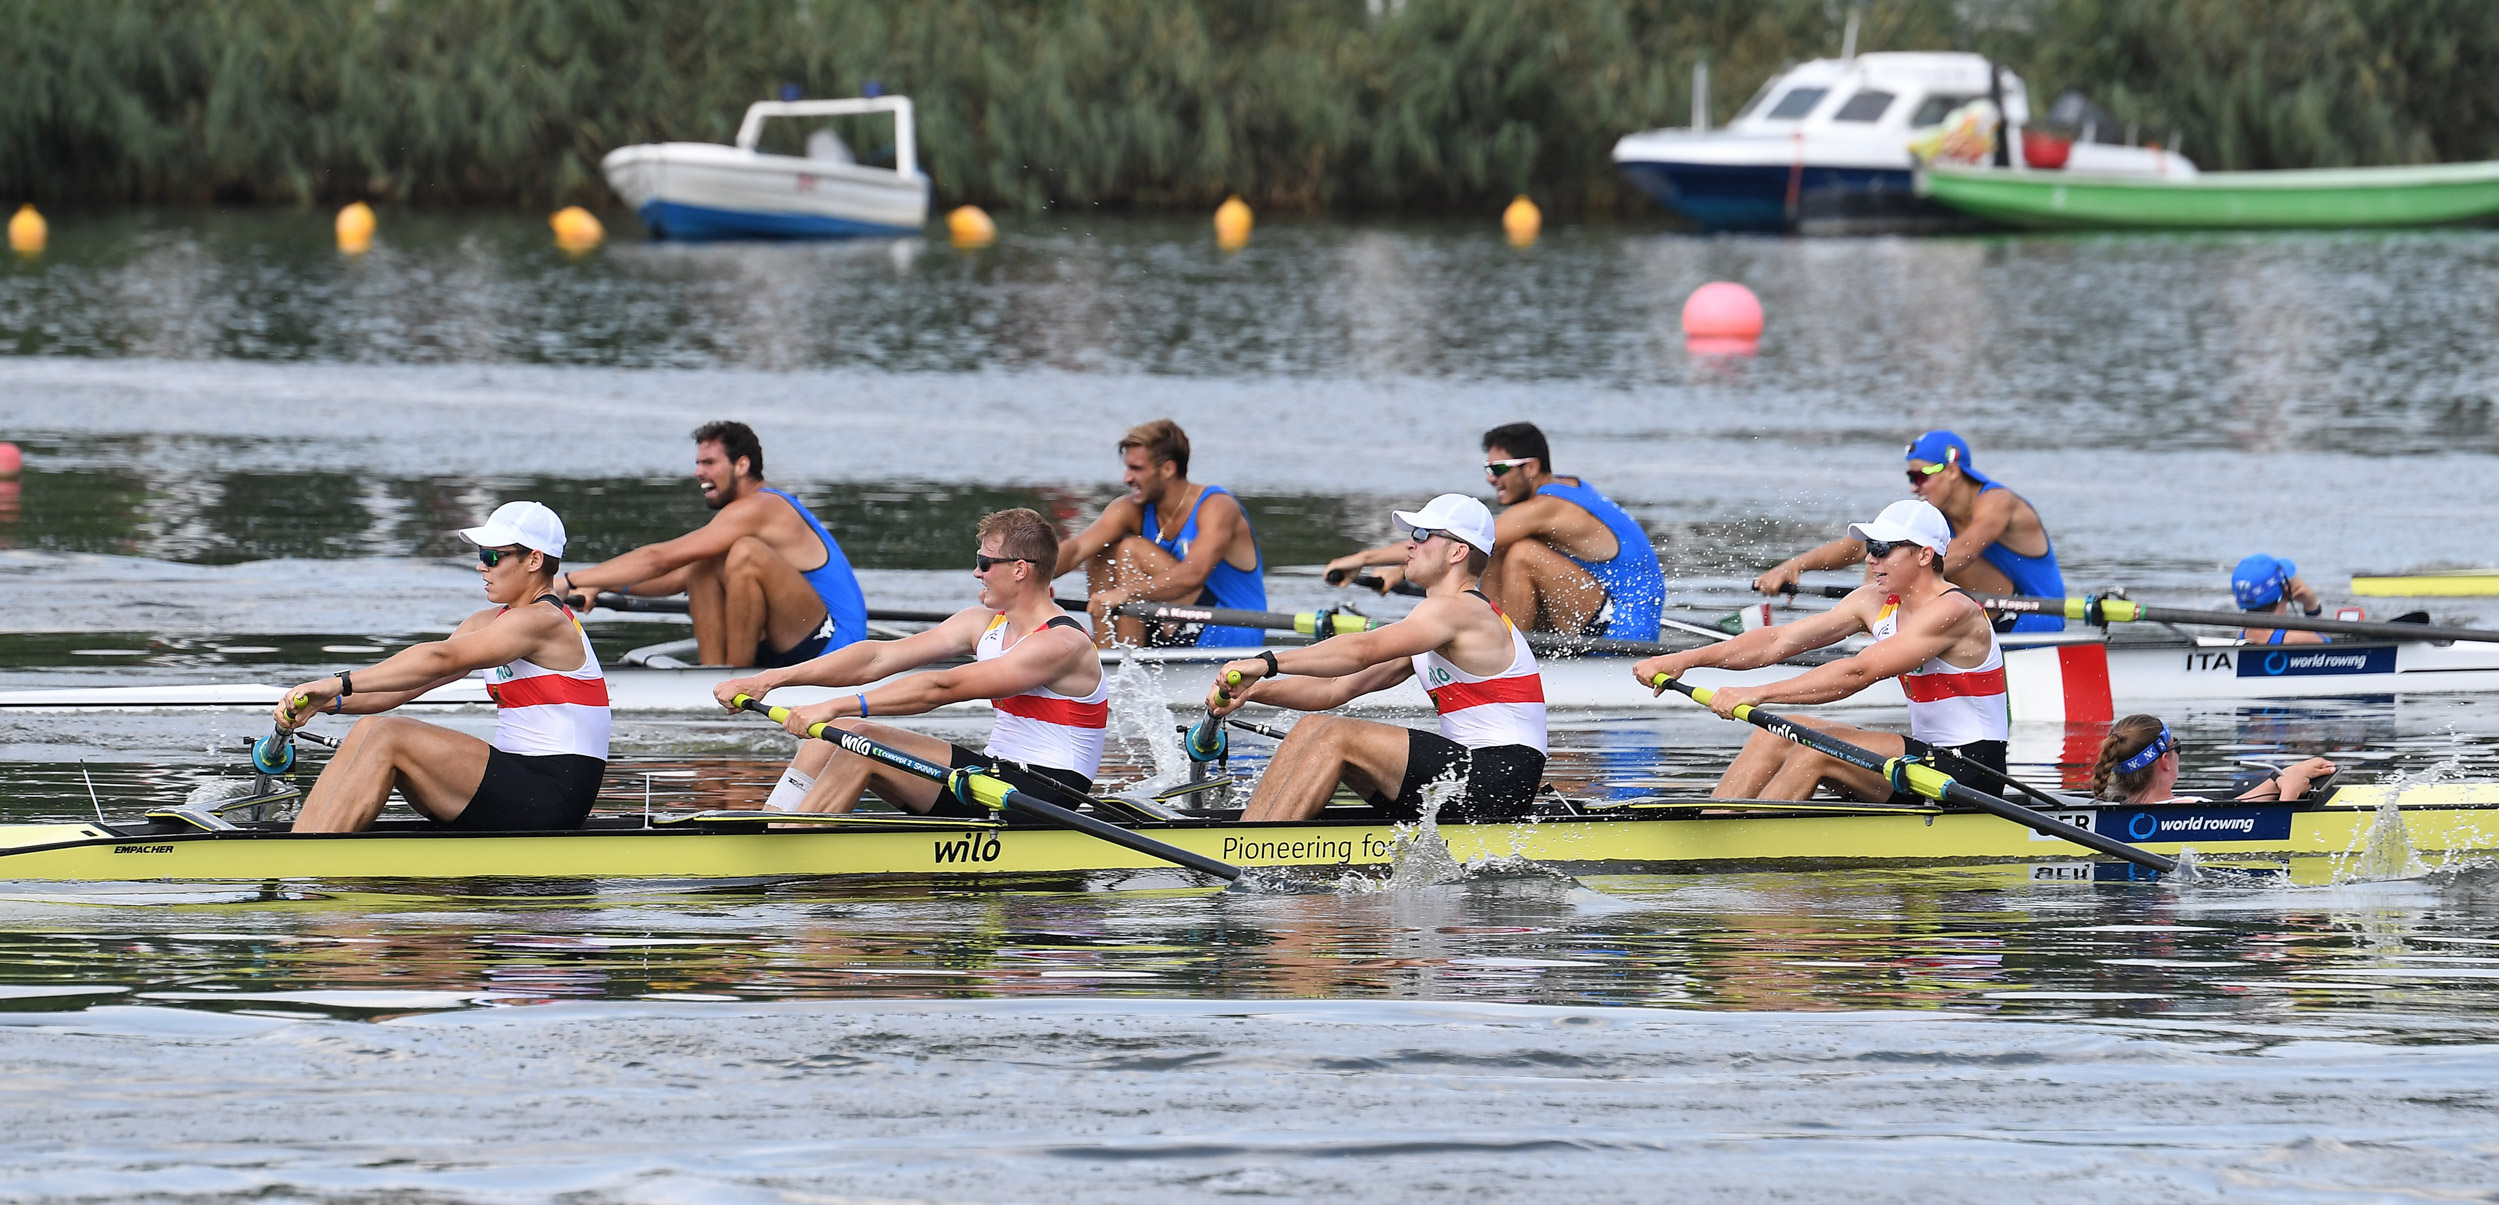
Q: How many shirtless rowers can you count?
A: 0